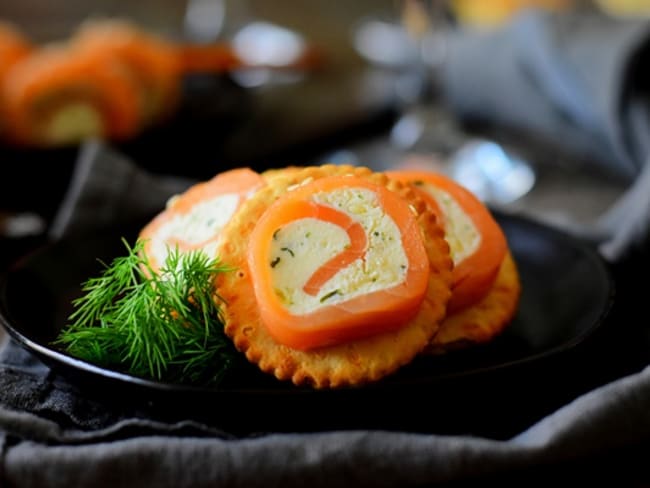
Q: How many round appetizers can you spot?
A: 3